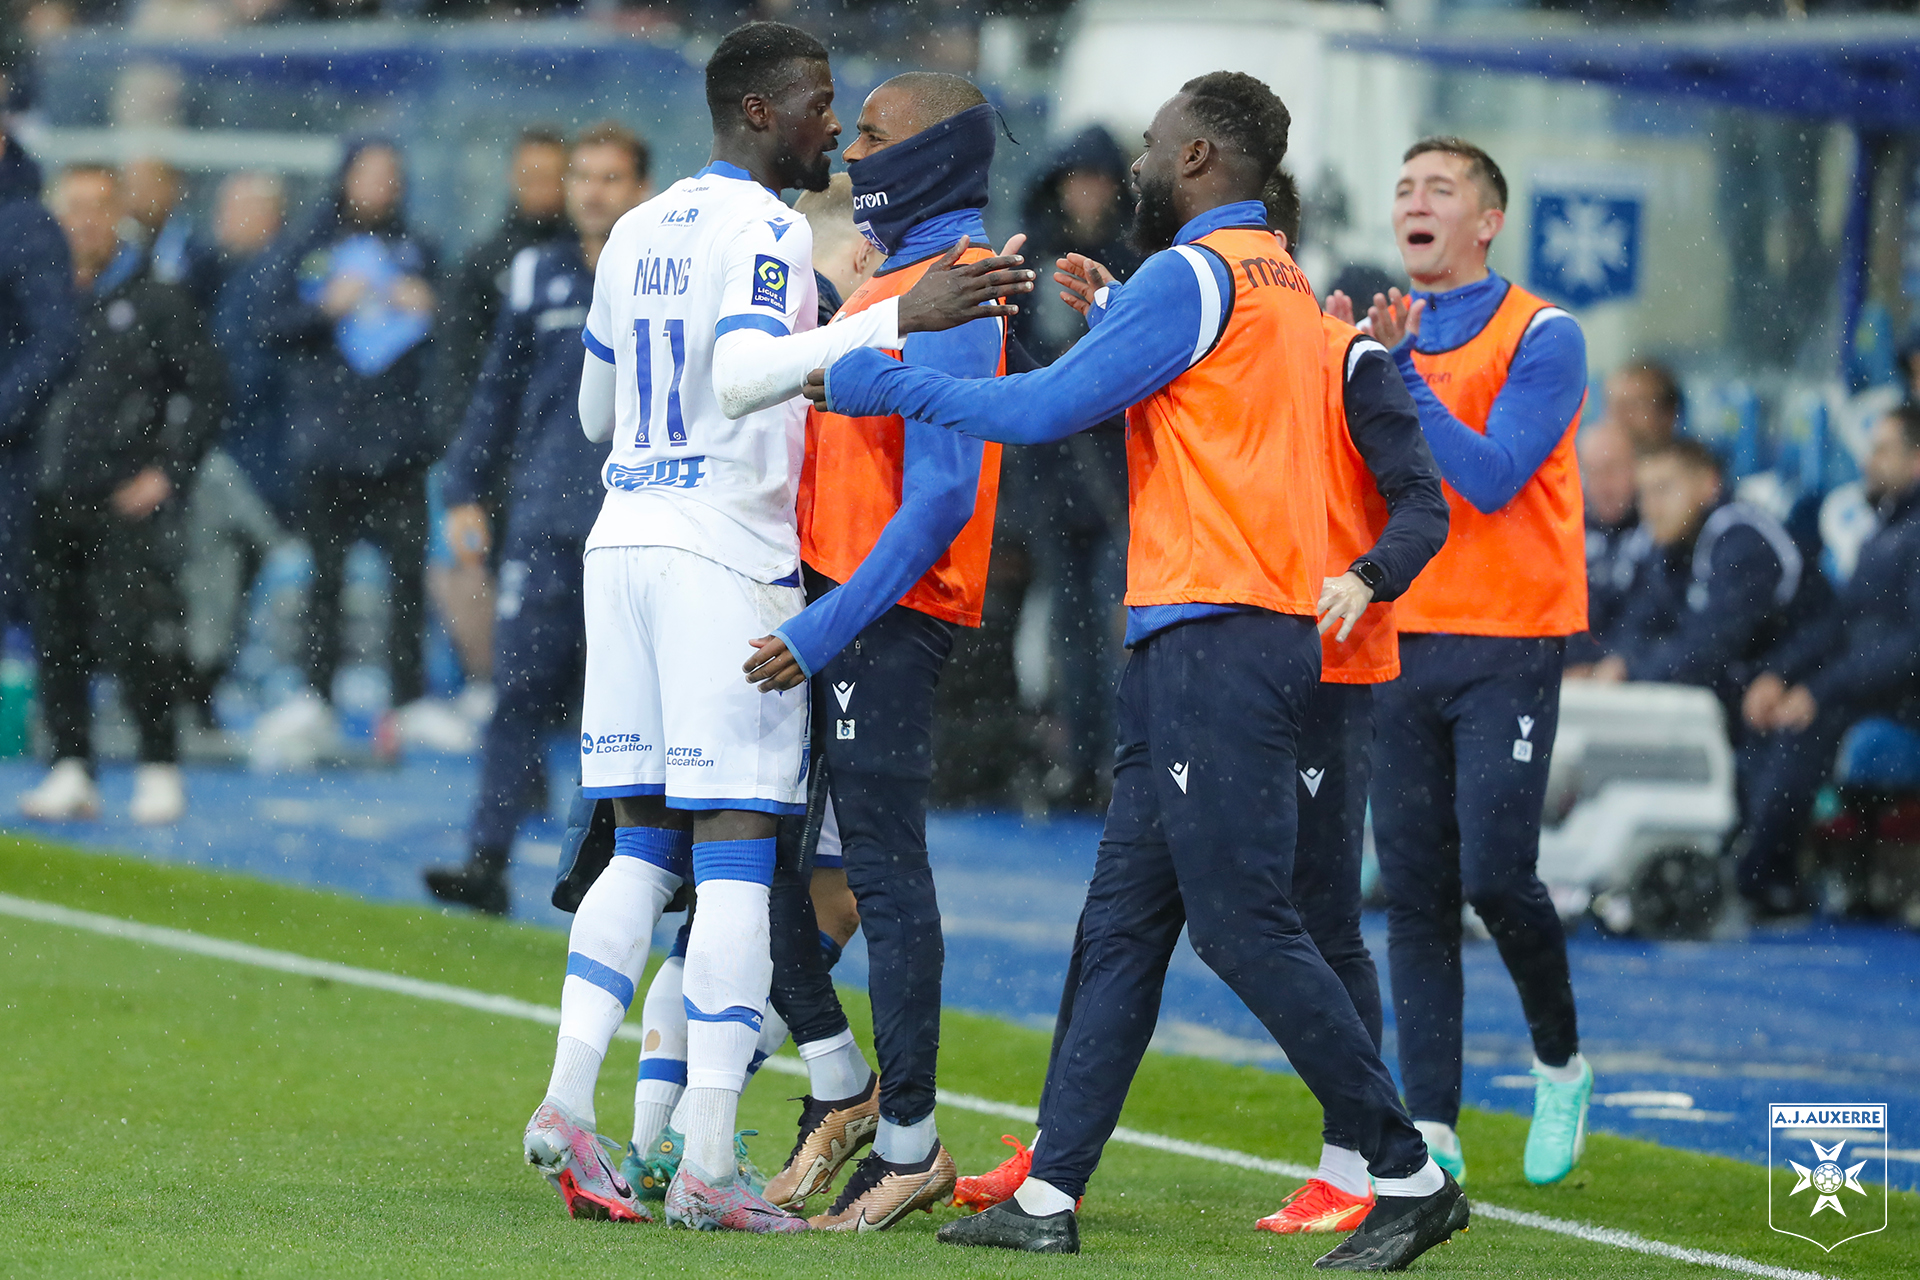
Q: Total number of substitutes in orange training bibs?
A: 4